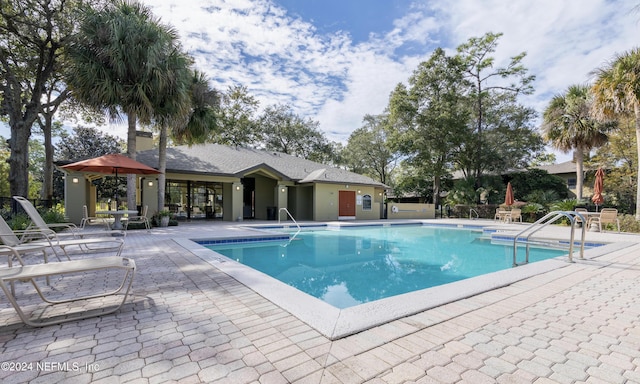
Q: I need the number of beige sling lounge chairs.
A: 3